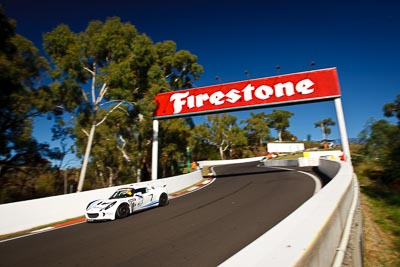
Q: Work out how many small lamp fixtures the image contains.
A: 4